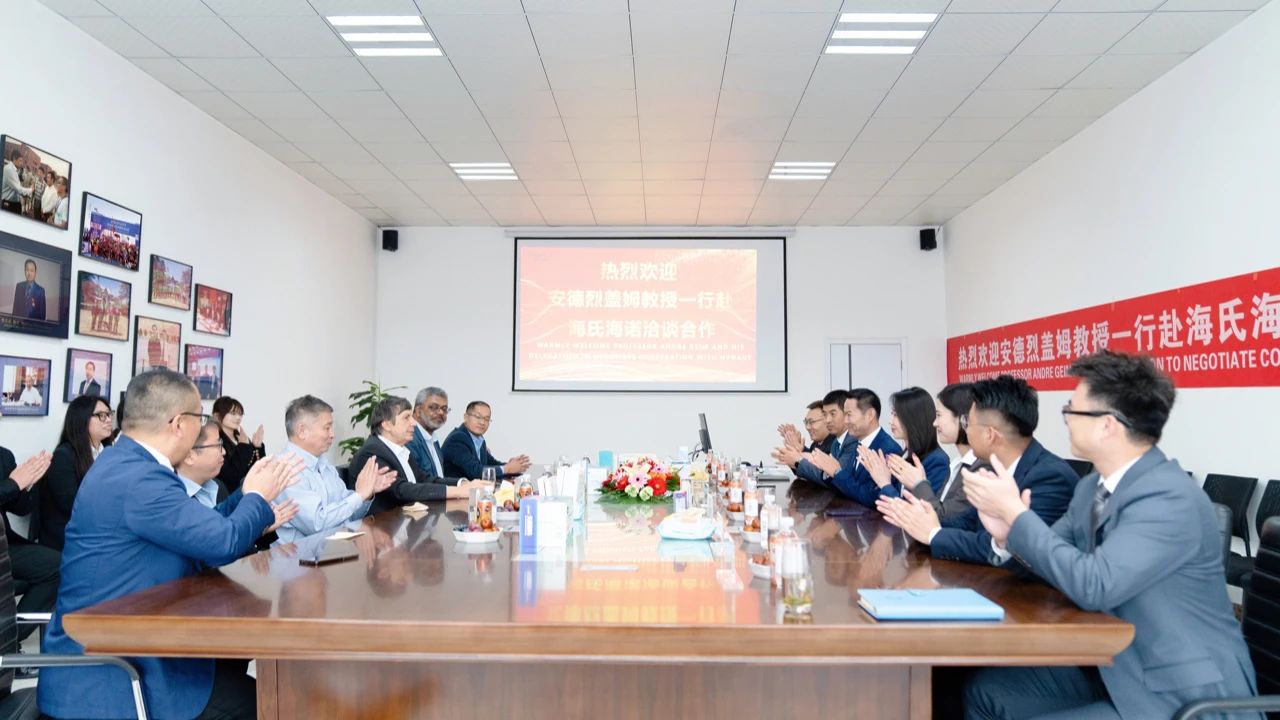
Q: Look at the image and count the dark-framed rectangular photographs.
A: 10